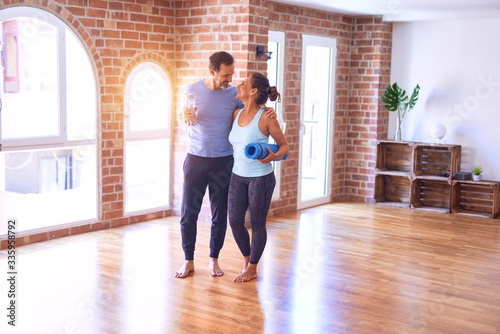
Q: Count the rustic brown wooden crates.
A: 5